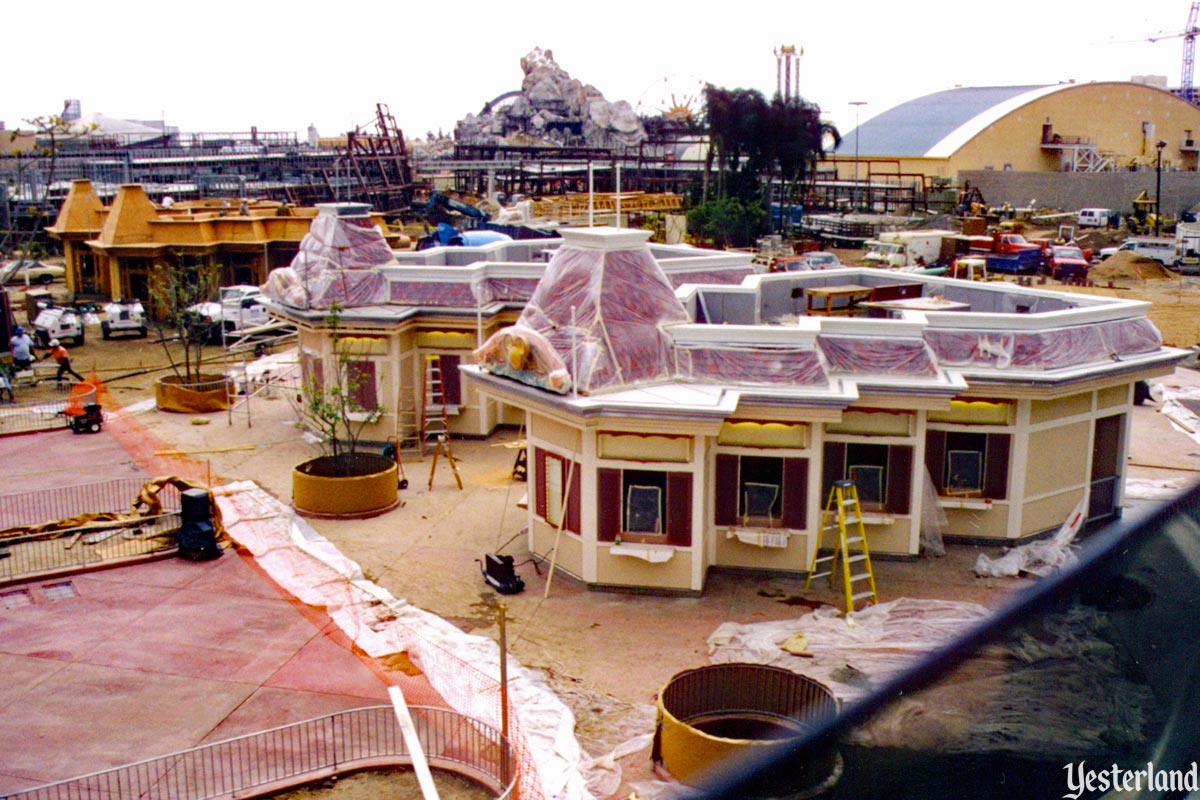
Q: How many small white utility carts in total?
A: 2